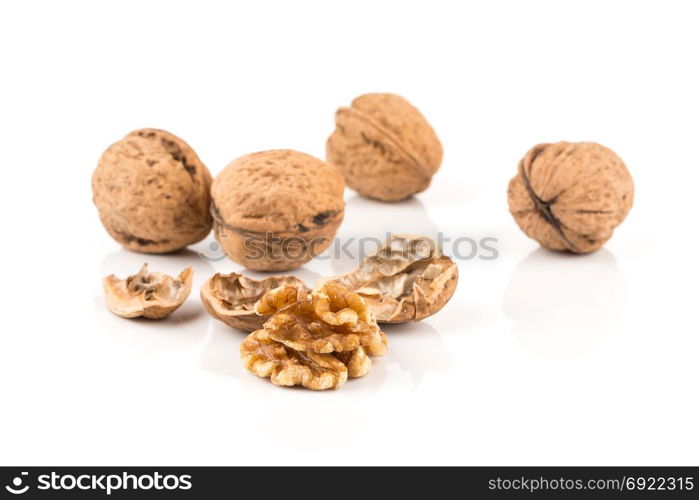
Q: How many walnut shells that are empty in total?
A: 3